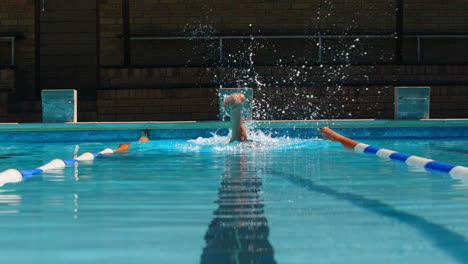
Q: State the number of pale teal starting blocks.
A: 3